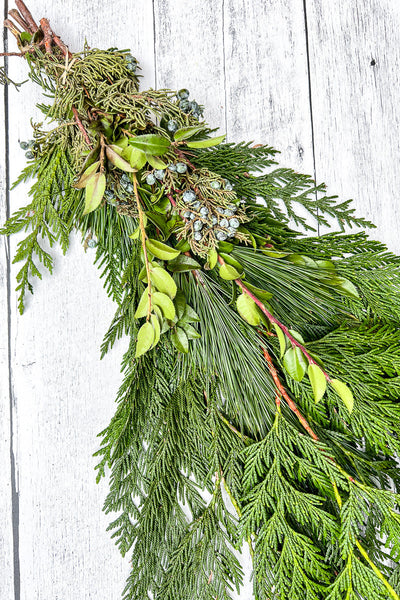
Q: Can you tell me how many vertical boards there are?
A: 5